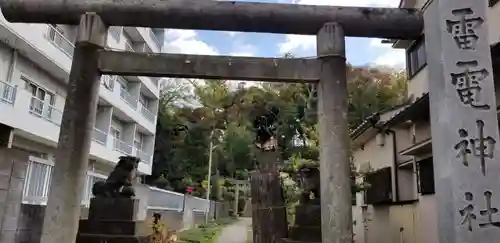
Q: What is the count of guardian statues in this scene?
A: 2